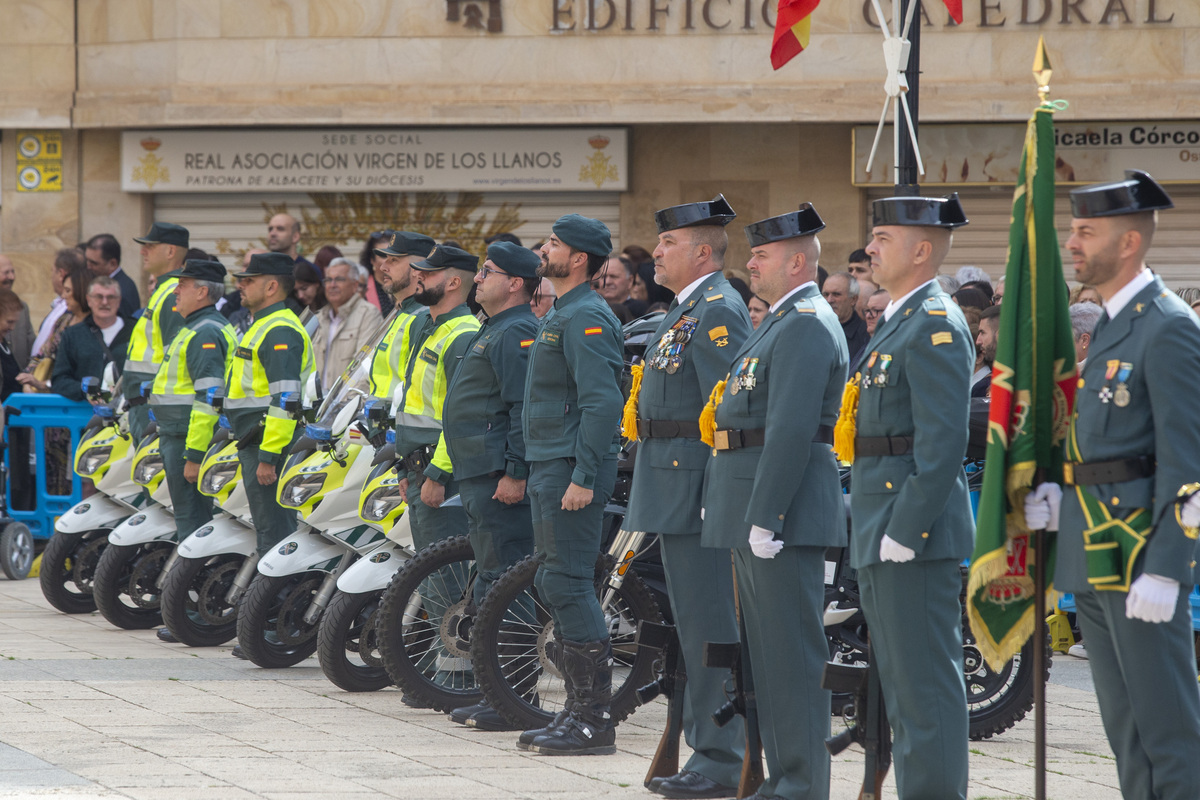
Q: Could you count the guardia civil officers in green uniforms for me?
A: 11